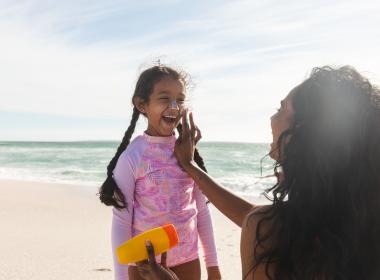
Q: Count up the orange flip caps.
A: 1